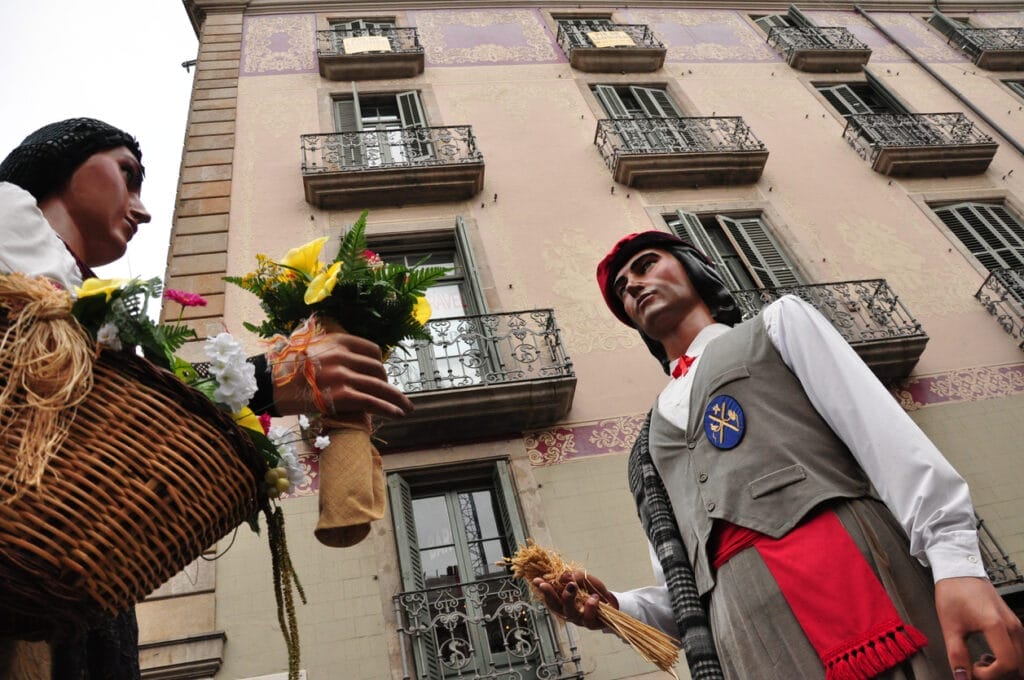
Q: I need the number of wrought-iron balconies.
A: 12